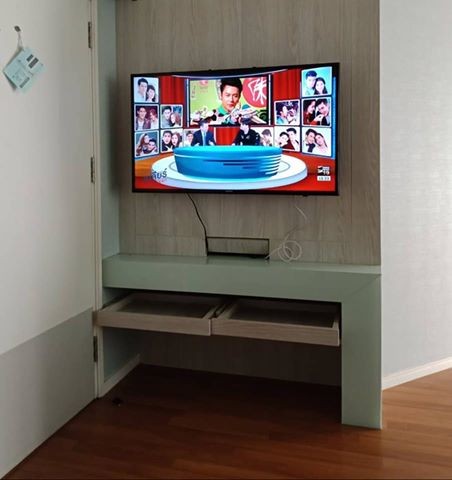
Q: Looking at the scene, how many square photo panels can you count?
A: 12